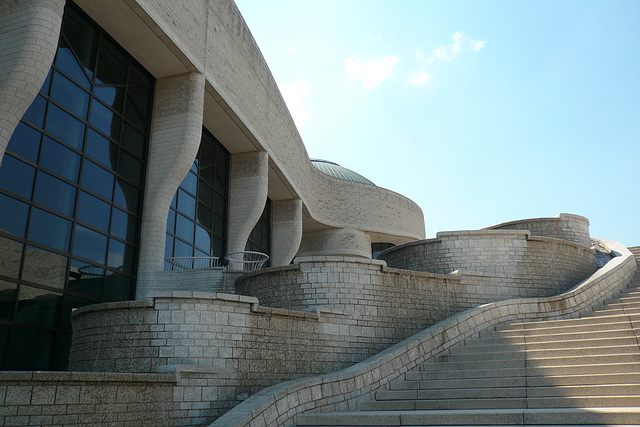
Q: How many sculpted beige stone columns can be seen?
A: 4